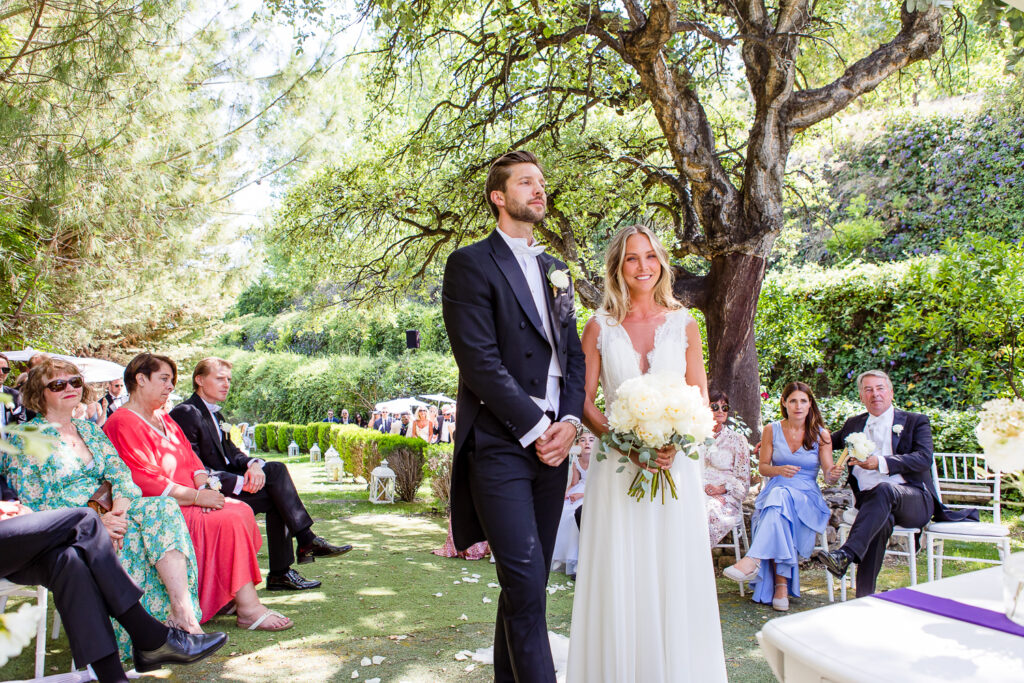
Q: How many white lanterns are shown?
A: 5